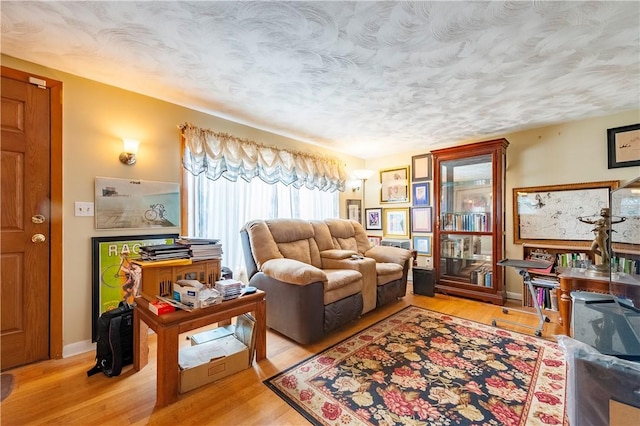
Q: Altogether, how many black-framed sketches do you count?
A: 1